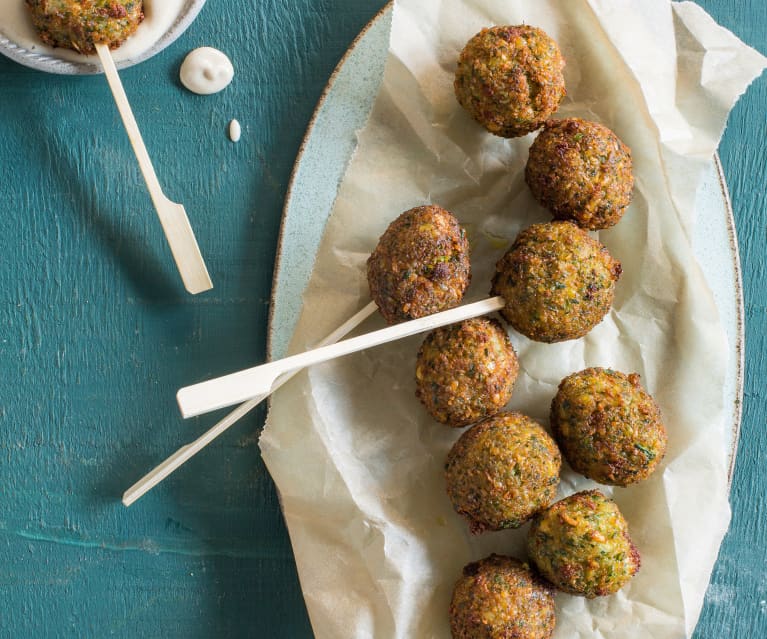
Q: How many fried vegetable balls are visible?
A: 10